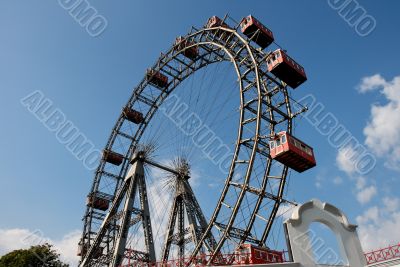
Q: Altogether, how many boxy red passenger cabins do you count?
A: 11